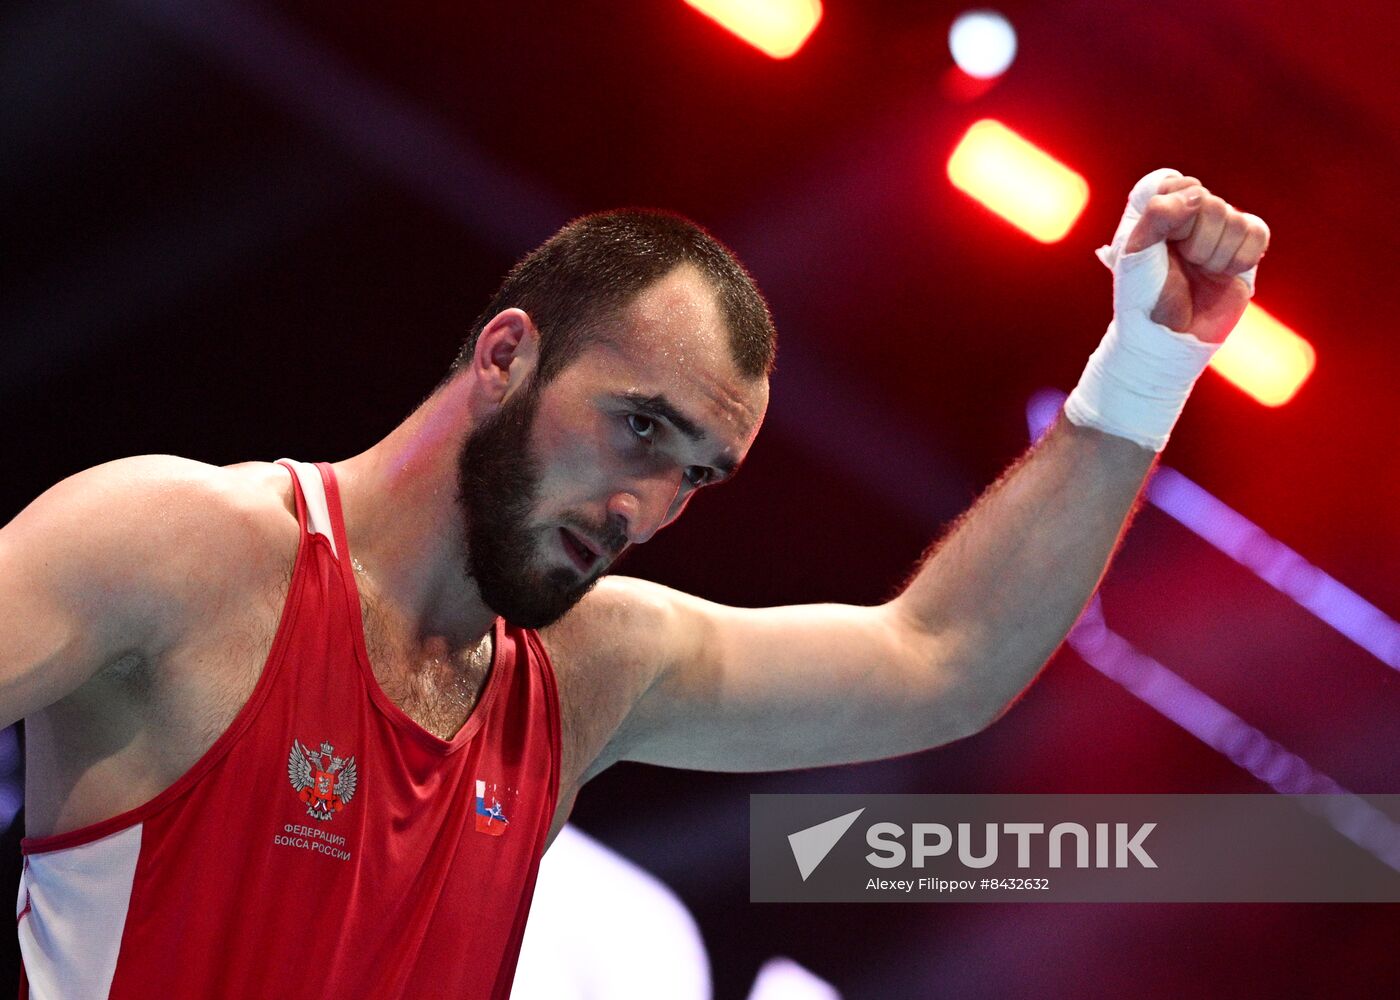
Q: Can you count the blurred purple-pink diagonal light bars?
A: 2